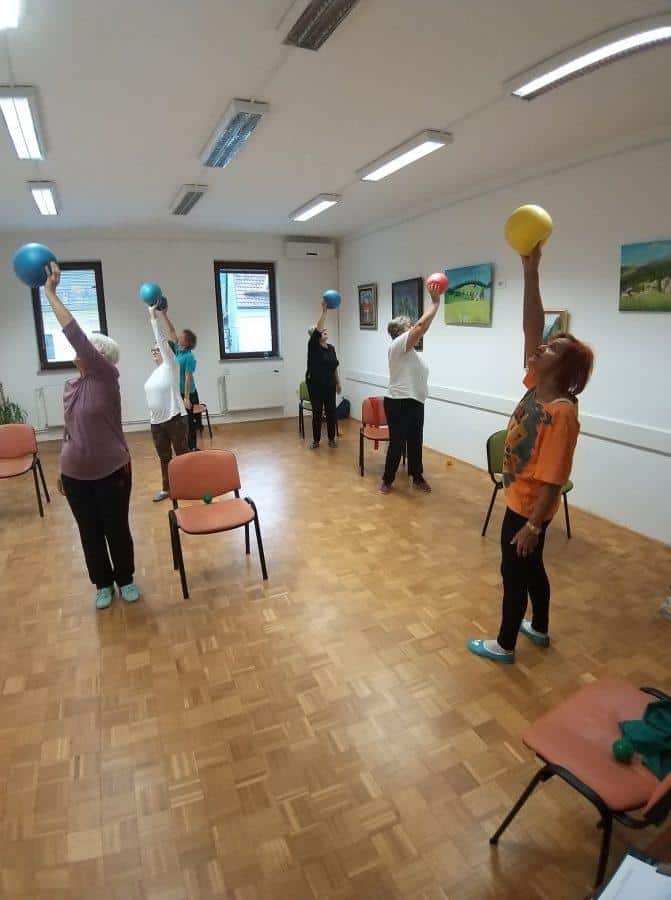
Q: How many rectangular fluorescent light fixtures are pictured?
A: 9